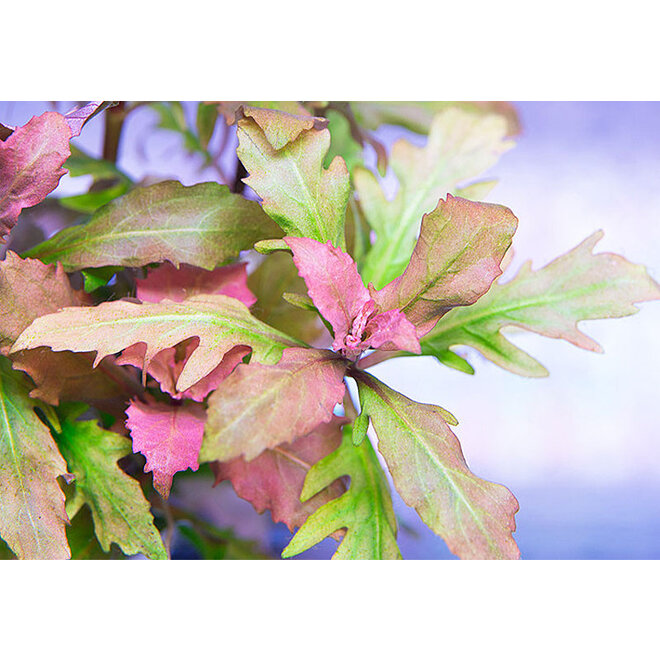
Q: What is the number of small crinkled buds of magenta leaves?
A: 1